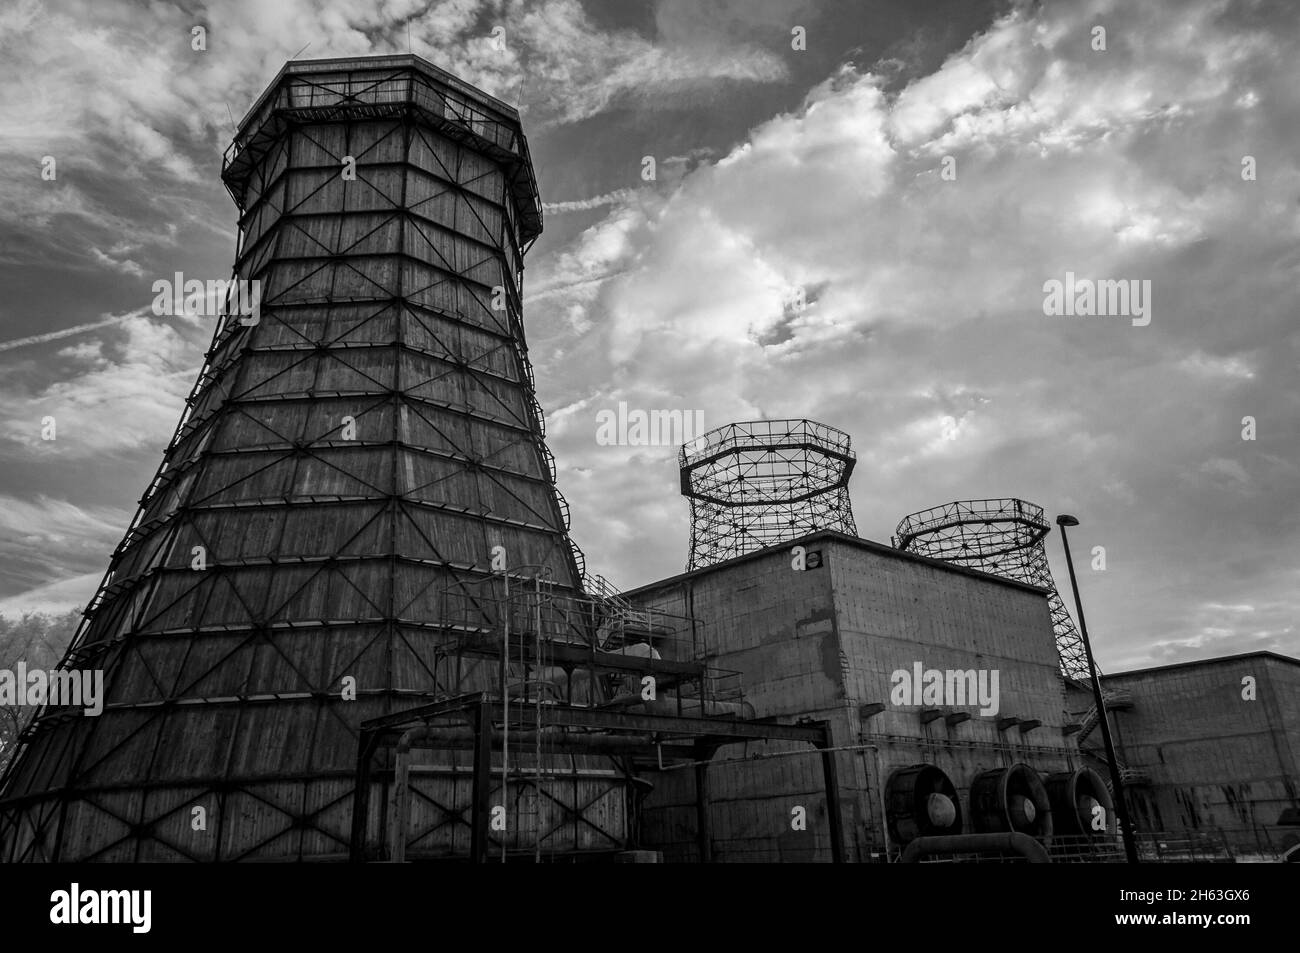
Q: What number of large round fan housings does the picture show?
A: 3